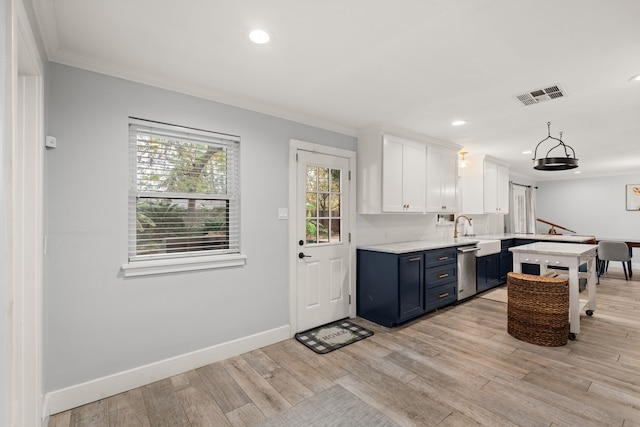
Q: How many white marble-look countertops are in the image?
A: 2